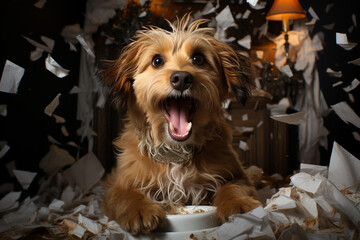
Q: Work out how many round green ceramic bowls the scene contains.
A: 0